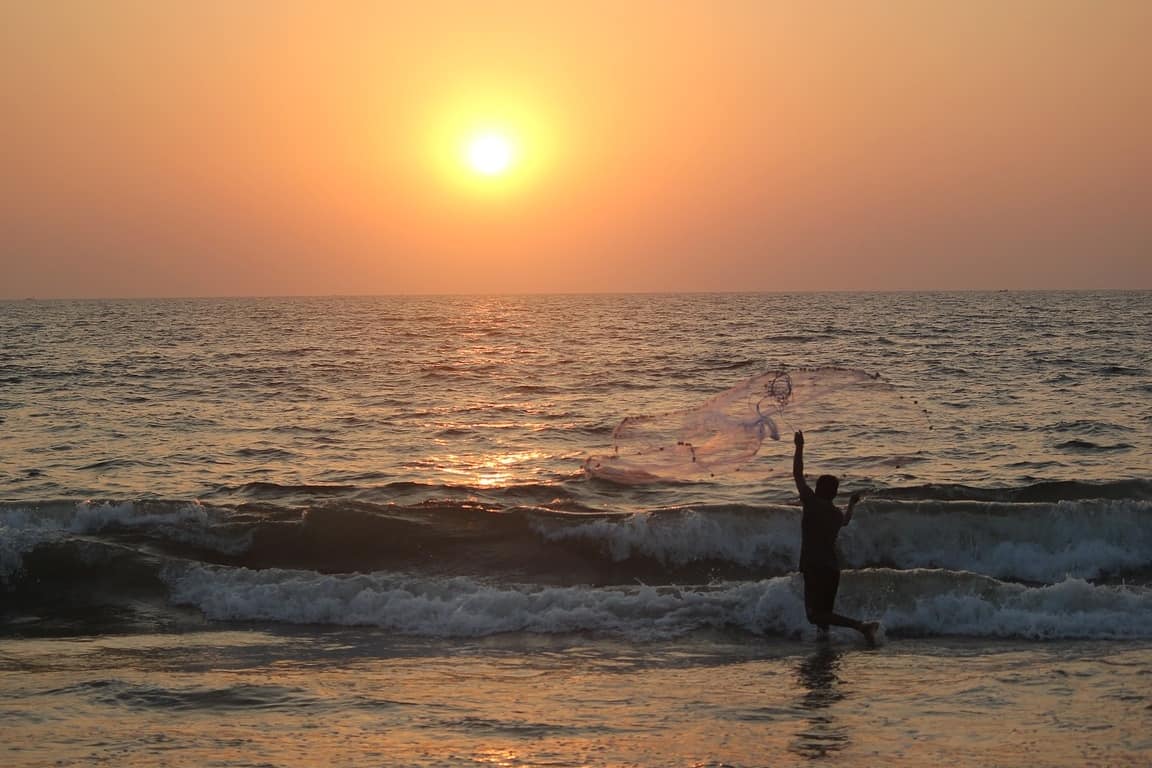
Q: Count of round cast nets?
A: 1